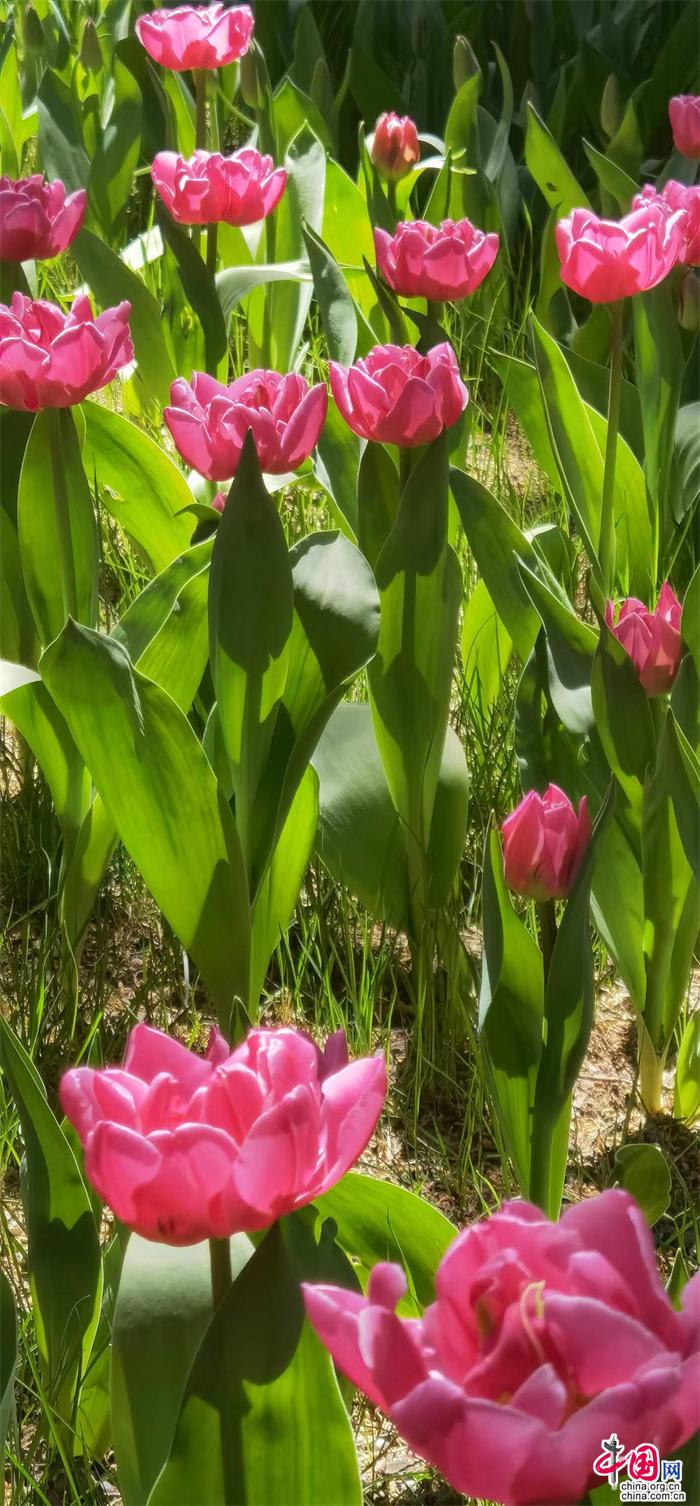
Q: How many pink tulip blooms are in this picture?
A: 15